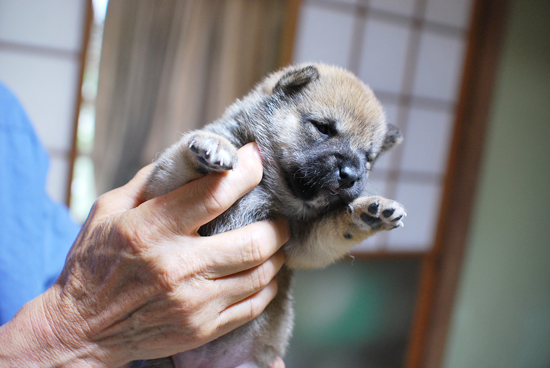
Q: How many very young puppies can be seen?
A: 1